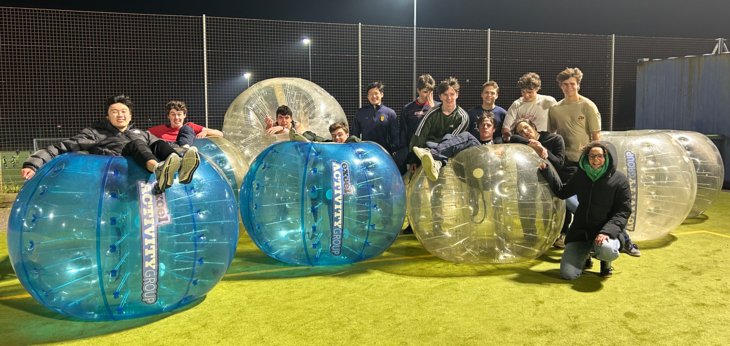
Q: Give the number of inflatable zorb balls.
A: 7